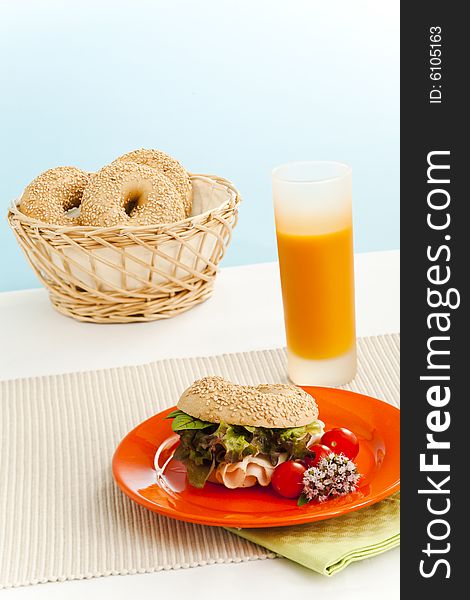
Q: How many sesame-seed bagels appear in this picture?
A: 4